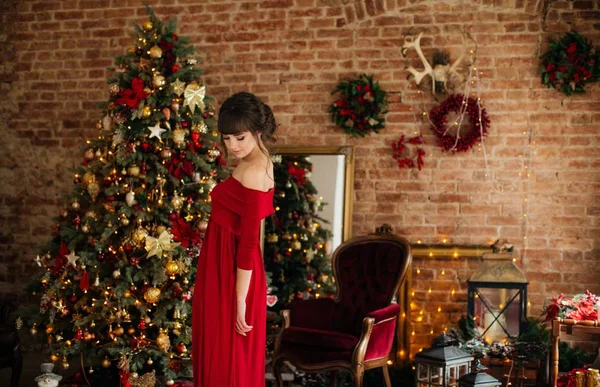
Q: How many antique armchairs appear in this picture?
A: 1